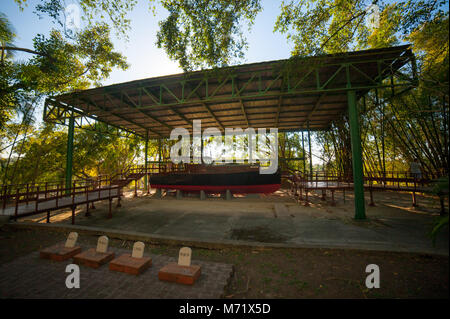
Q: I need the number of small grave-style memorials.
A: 4